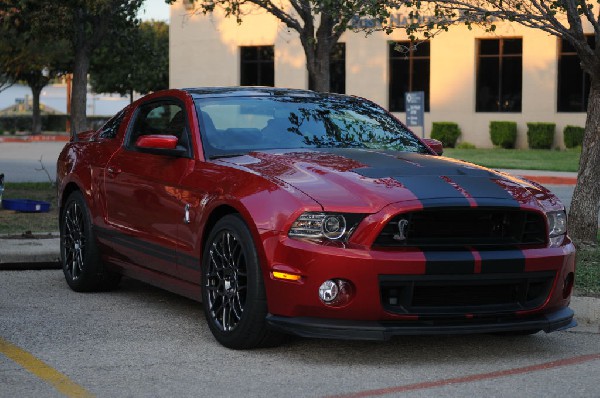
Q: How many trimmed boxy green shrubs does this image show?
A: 4